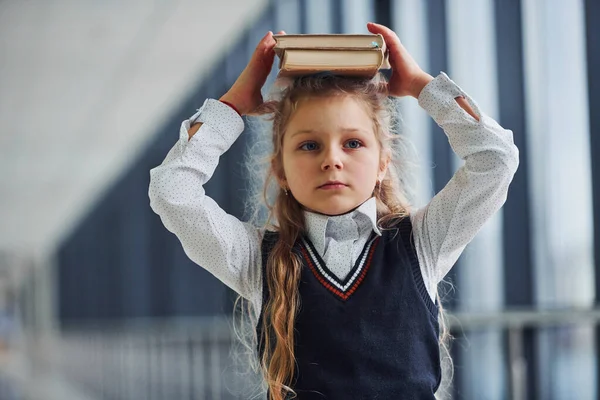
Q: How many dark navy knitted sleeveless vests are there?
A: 1